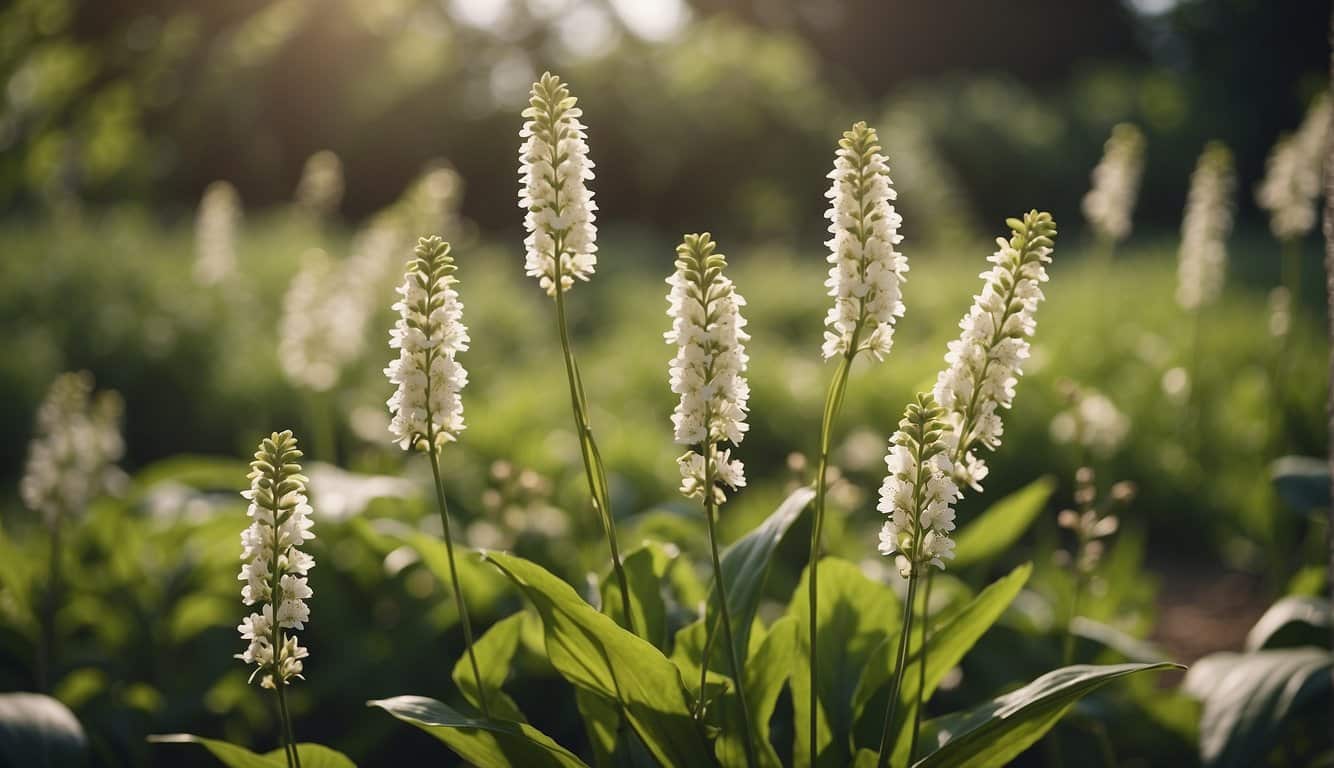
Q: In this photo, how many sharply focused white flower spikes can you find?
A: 7